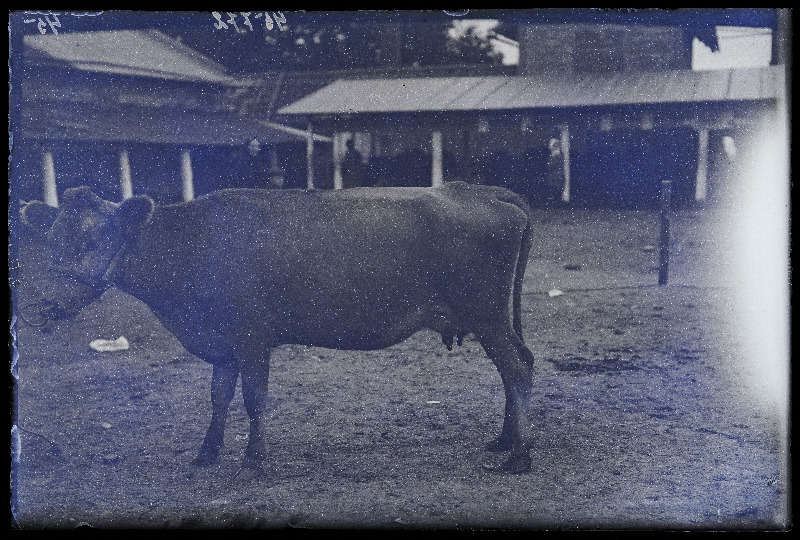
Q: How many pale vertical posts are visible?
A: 8